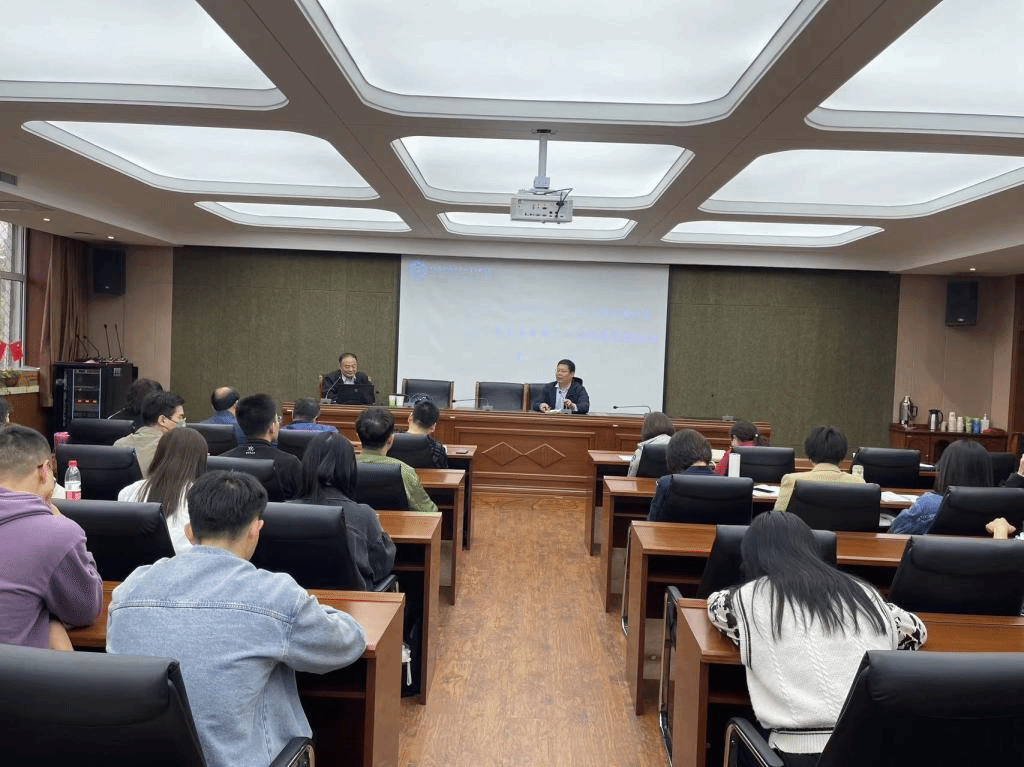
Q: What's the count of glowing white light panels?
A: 9